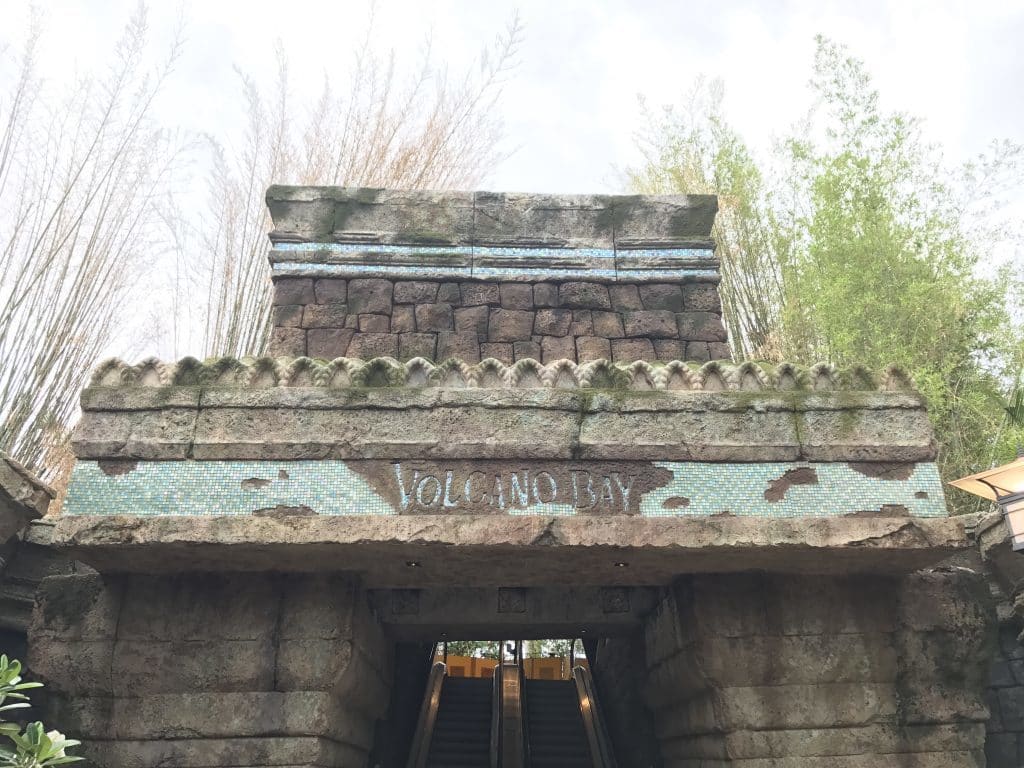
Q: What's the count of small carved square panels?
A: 3